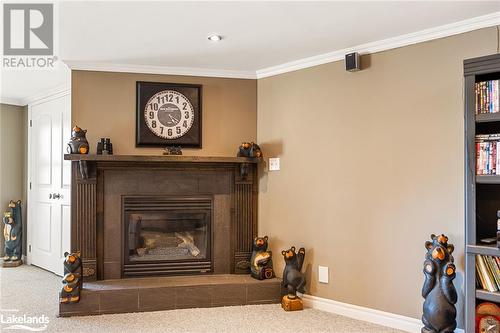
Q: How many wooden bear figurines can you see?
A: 7